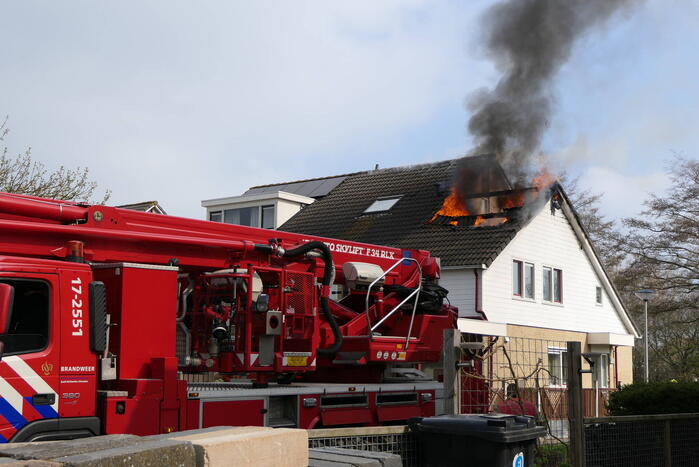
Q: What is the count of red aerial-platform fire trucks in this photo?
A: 1